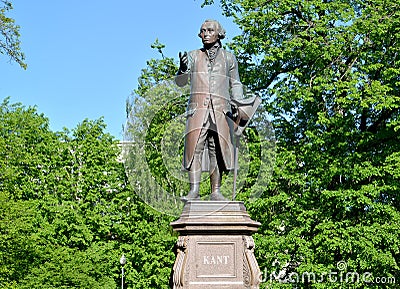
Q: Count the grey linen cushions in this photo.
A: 0